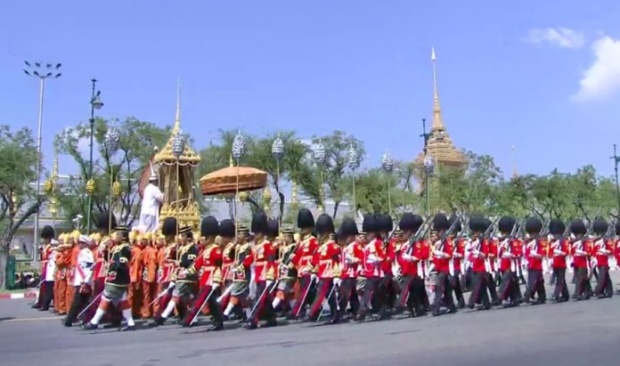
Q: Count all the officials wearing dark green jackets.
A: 4